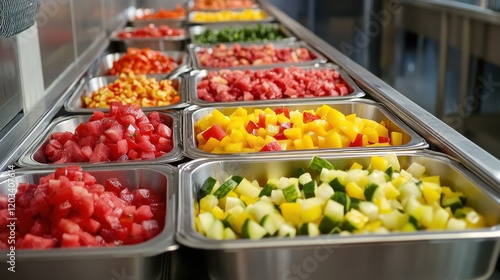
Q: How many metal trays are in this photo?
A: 13